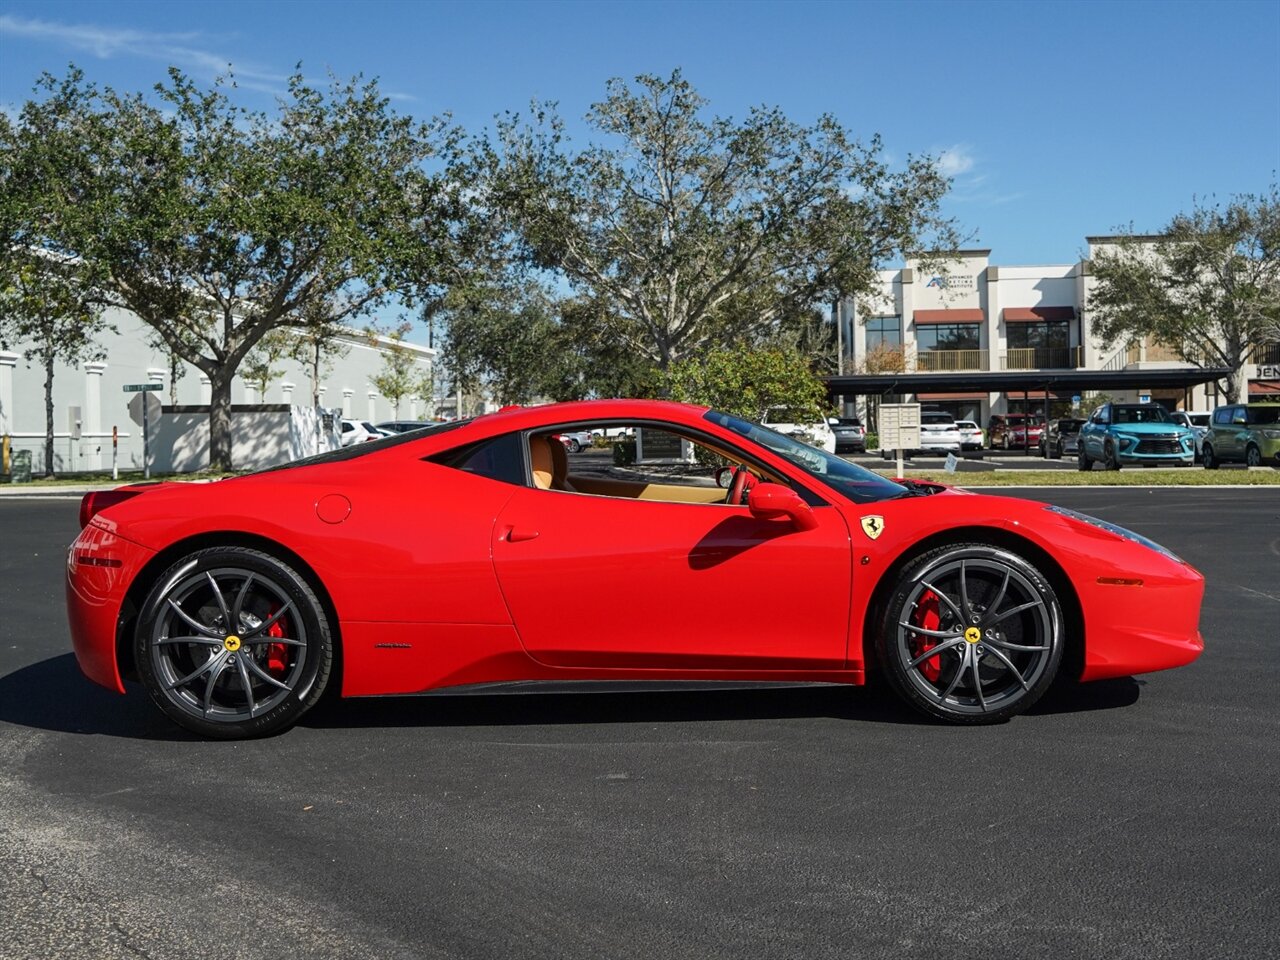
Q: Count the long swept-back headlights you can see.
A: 1